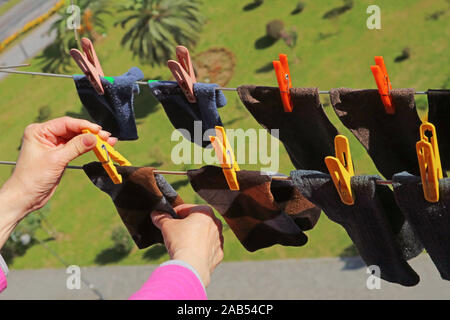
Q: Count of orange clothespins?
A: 2